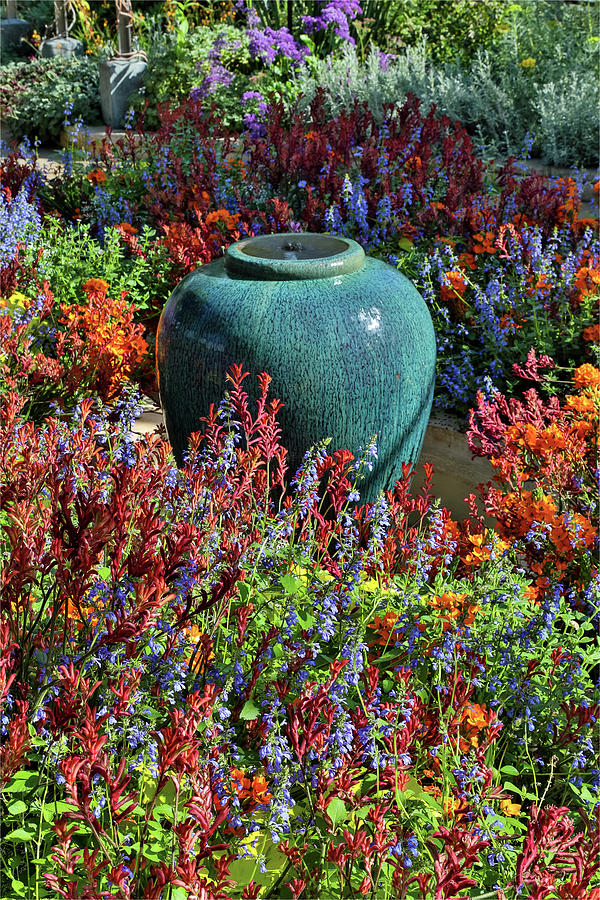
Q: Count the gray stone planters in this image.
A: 3